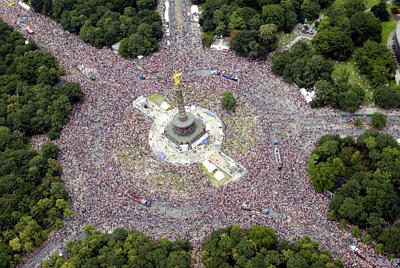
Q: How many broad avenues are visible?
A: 5